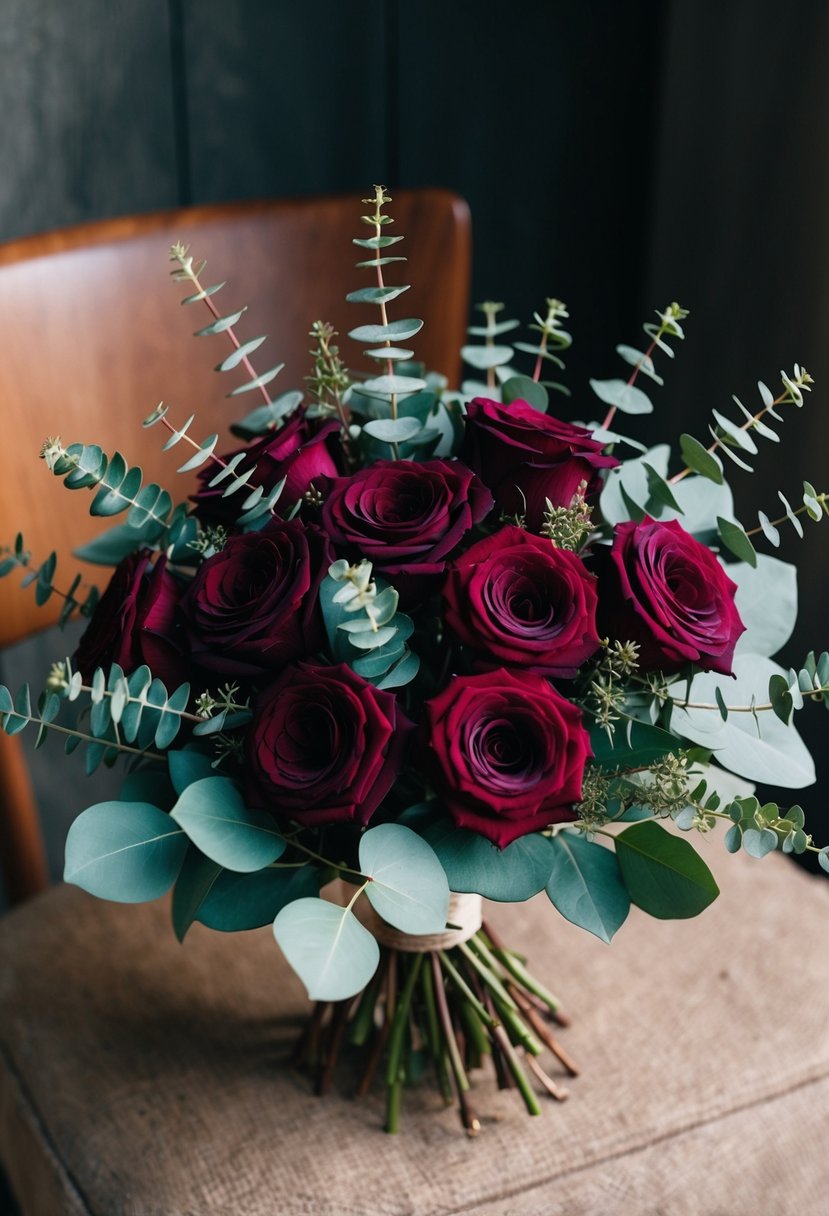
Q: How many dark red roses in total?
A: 9